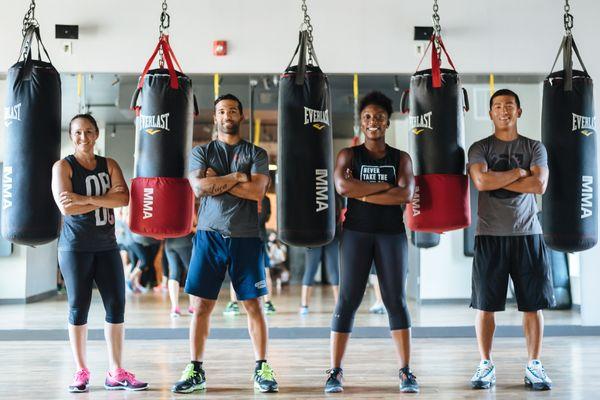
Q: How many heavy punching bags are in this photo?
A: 5